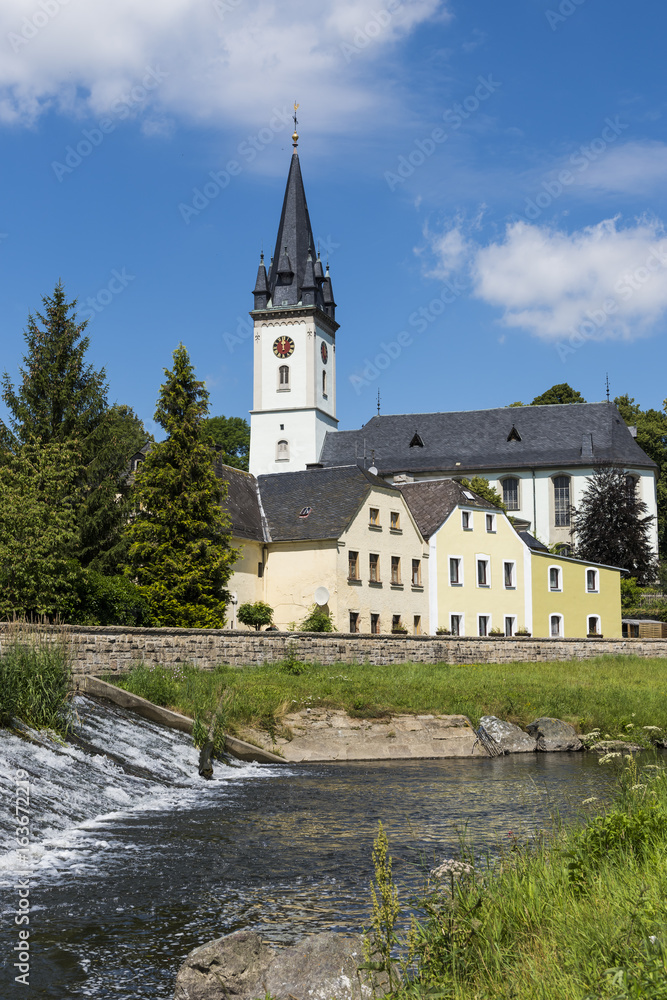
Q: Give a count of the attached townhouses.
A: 3